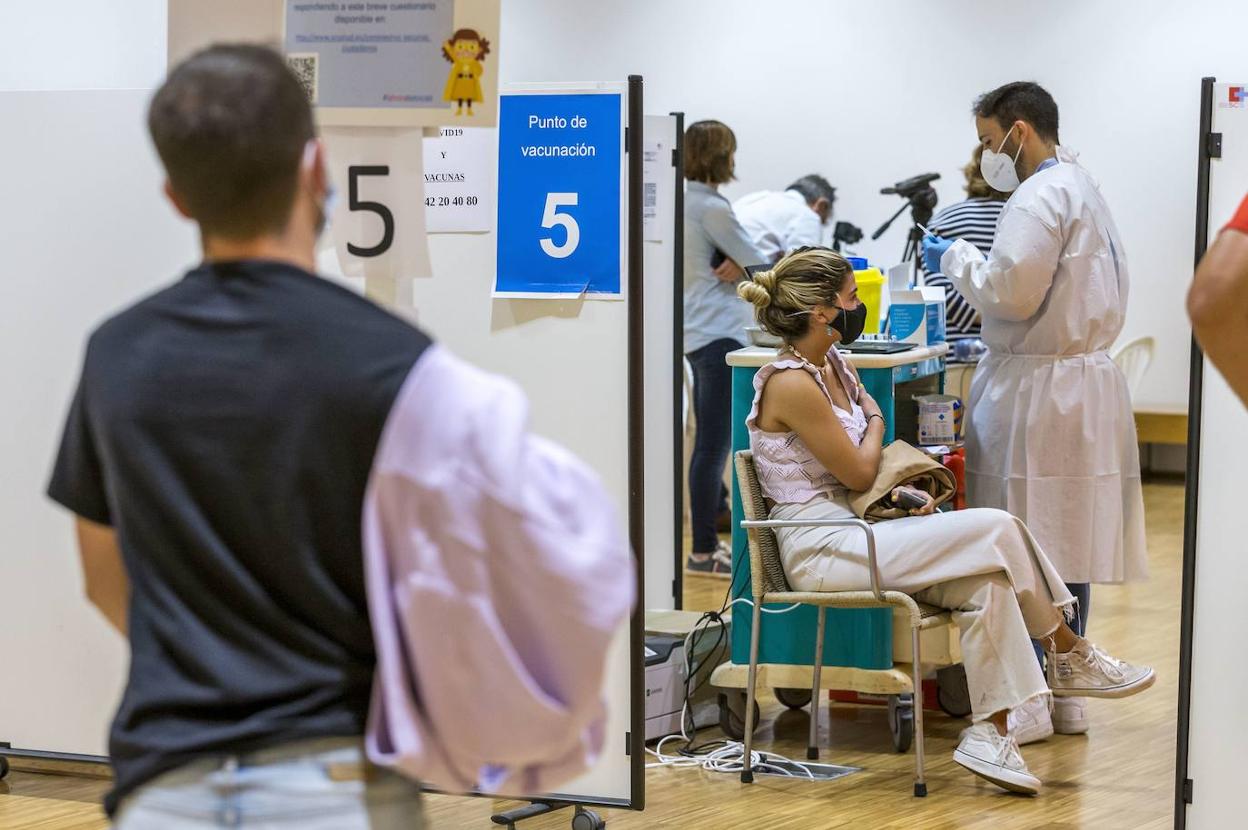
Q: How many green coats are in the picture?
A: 0